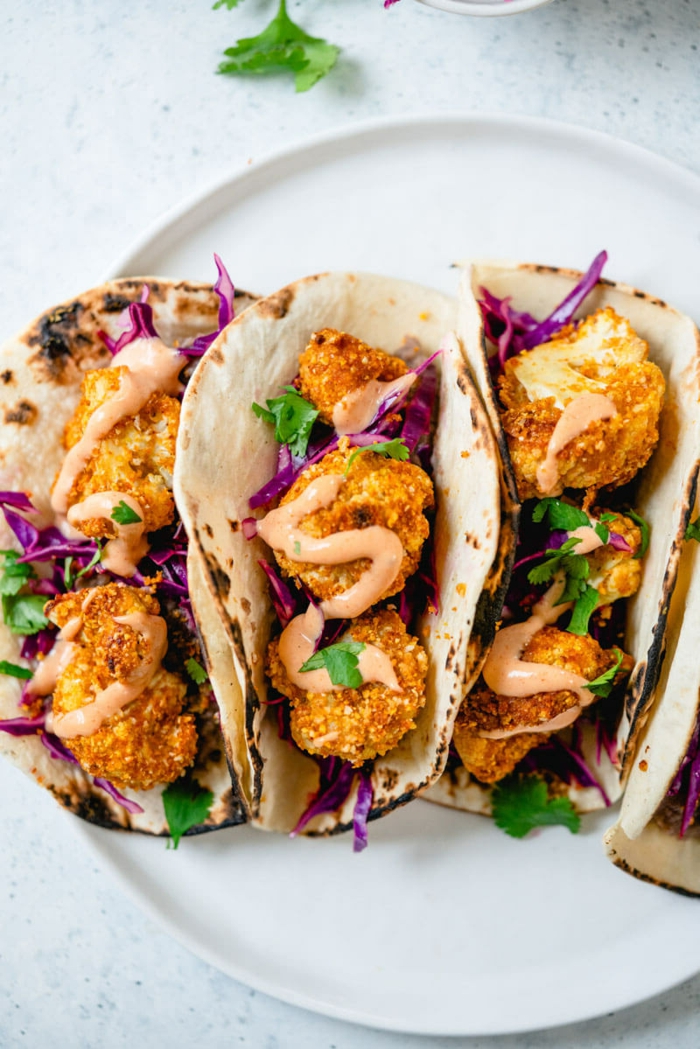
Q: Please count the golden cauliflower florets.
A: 8